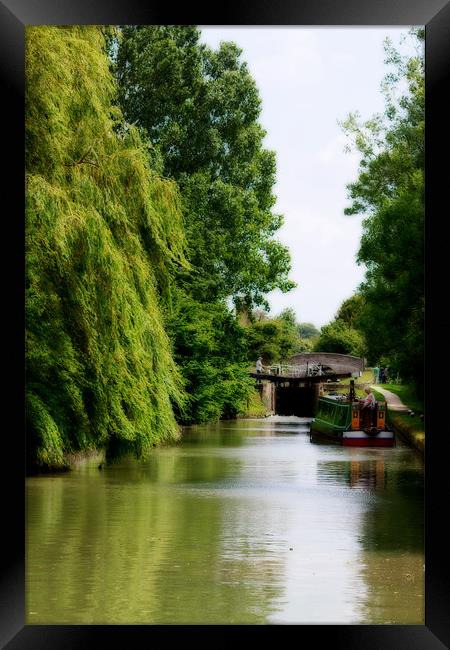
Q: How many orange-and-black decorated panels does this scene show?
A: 2